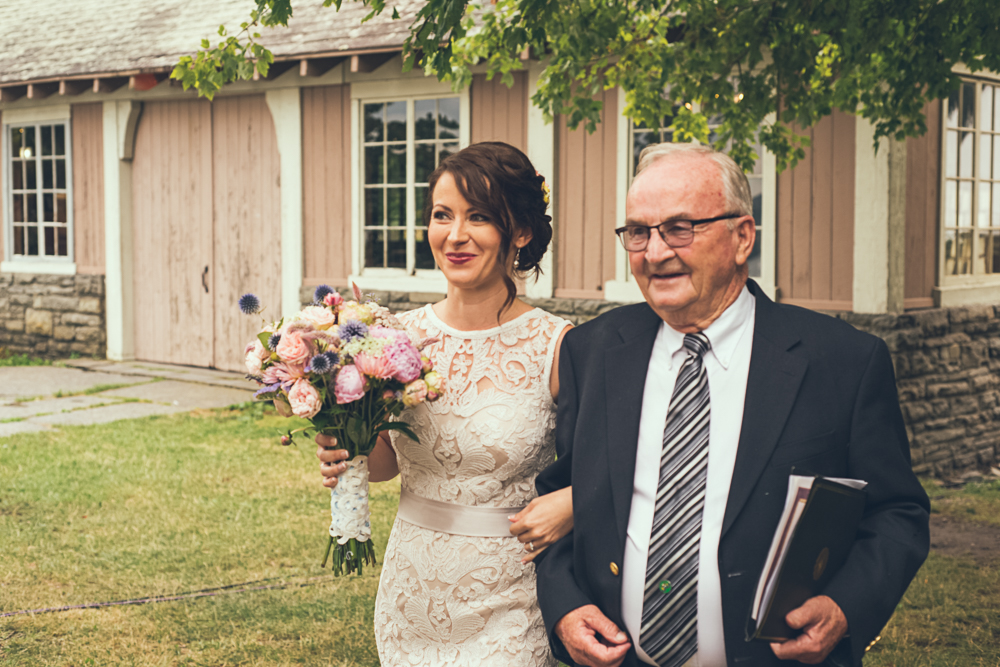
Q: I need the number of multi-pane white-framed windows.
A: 4